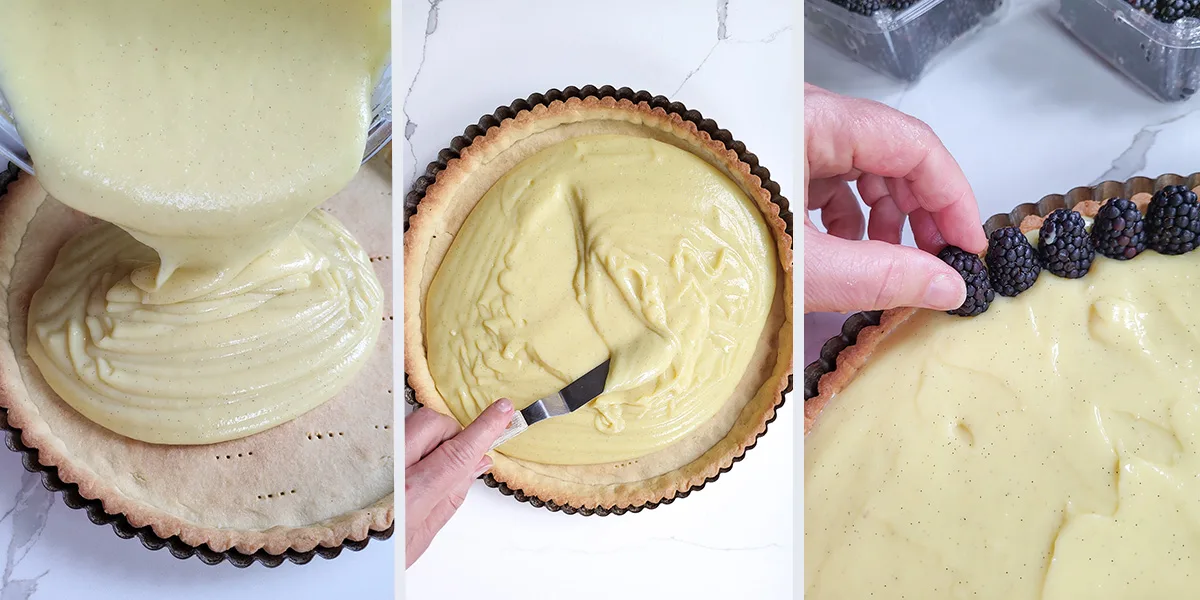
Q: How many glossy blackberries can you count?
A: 5